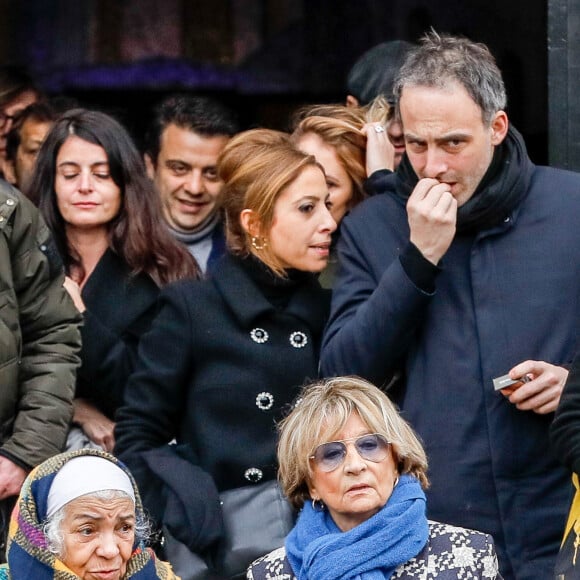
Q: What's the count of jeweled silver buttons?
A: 4